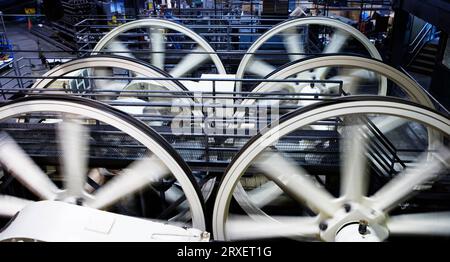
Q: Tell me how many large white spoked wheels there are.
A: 6